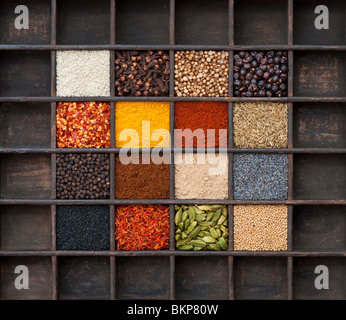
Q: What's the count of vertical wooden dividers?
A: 5